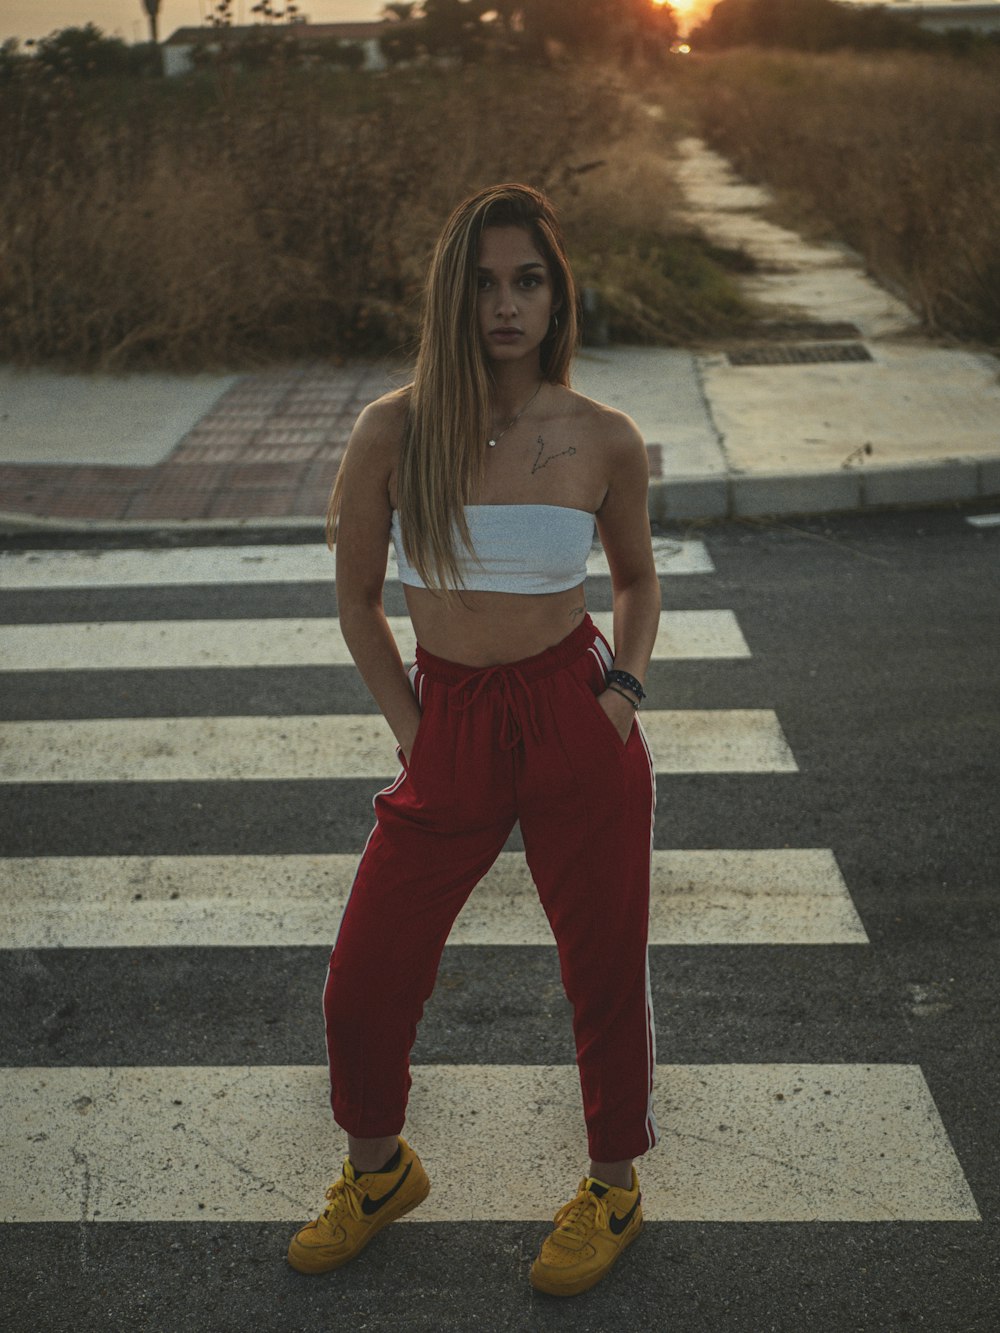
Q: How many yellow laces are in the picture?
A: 2